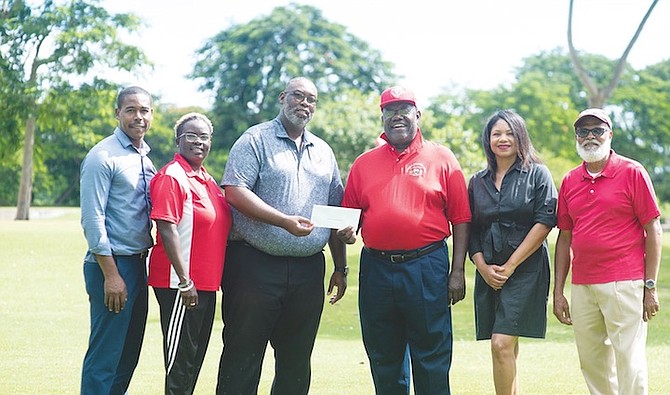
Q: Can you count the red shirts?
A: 3